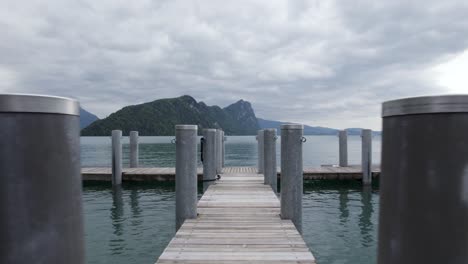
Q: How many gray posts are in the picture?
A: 13